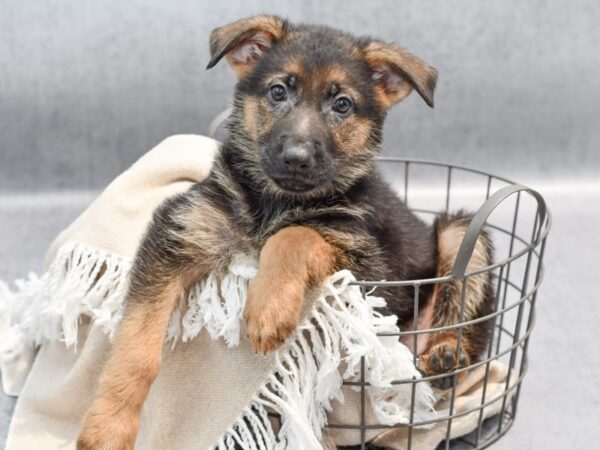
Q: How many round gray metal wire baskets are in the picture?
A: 1